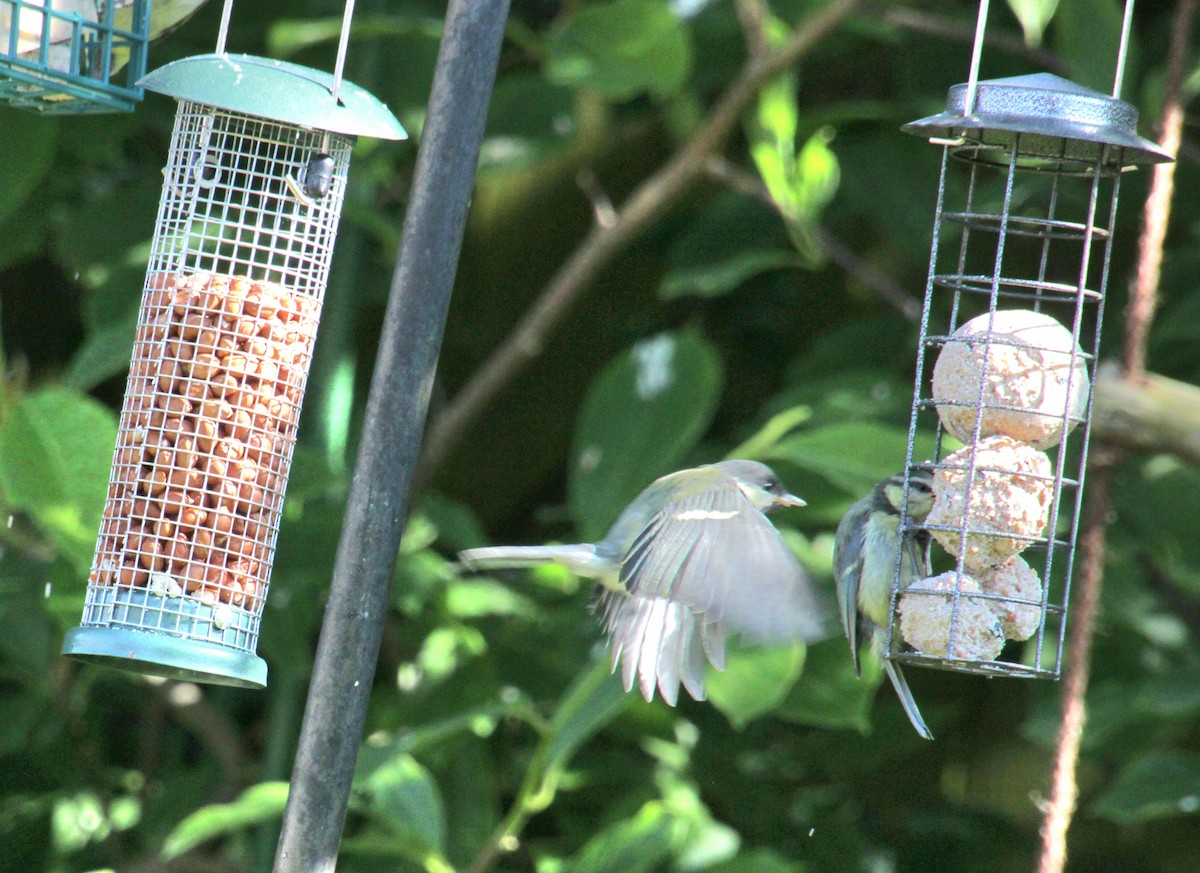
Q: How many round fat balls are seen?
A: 4